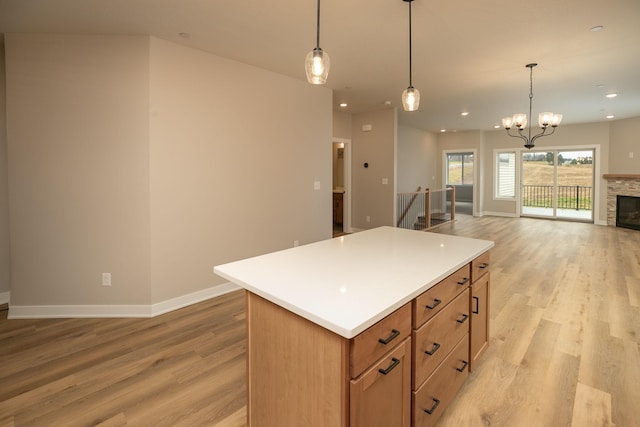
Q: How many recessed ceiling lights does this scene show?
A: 6